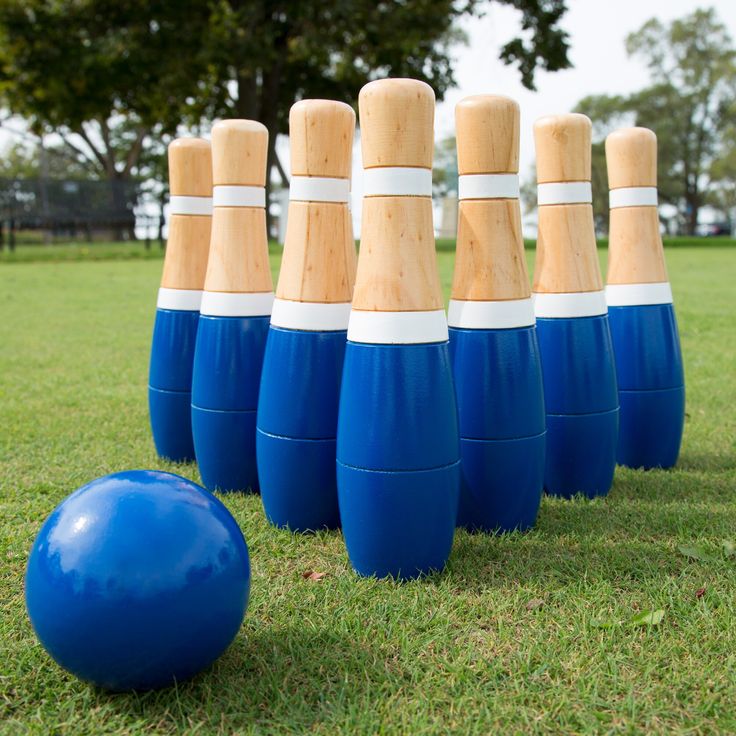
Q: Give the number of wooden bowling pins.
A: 7